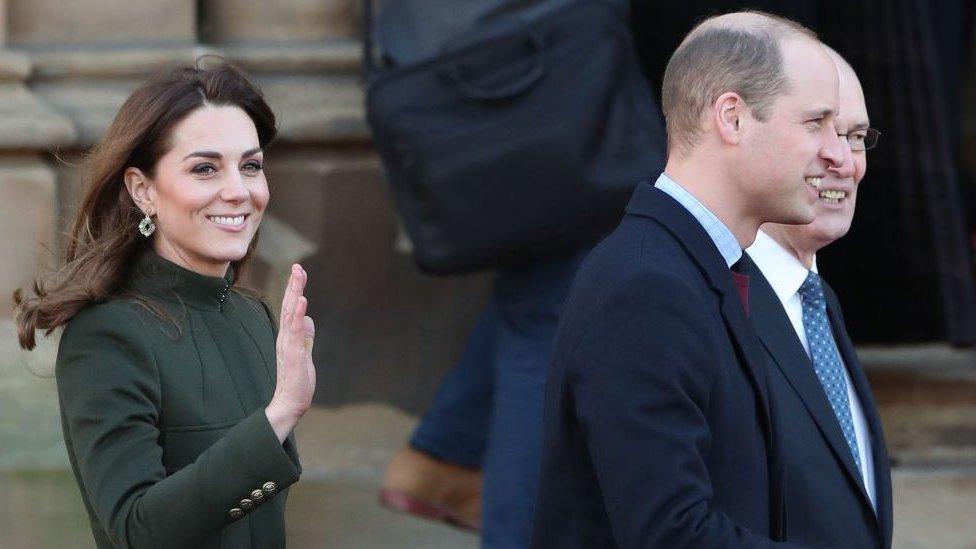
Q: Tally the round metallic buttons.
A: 4